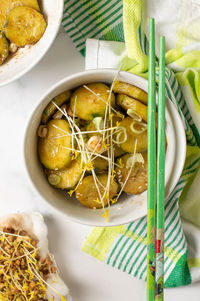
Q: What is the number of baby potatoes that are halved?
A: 0